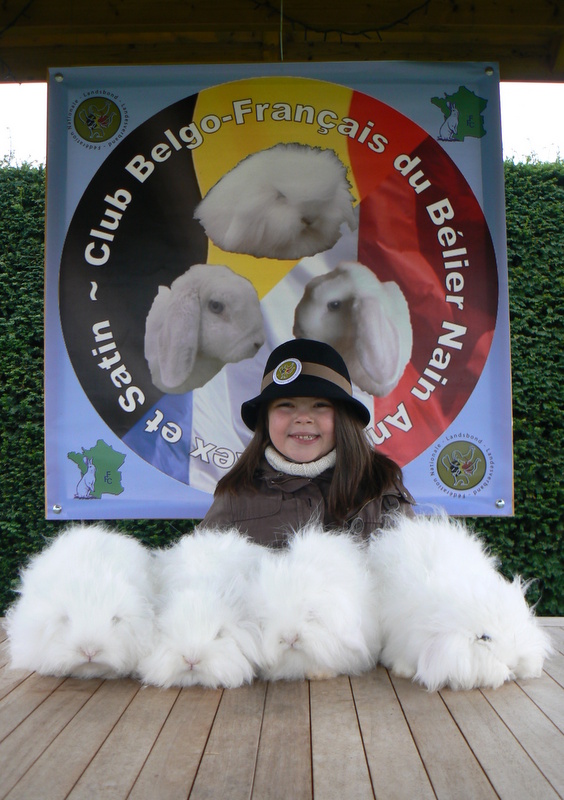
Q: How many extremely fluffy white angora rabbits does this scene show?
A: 4